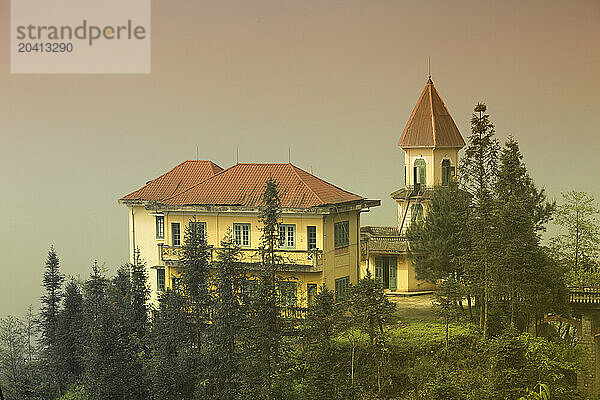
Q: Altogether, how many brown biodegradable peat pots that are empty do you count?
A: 0